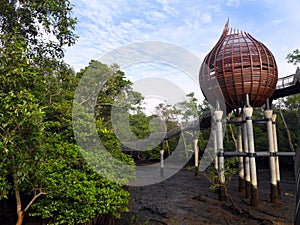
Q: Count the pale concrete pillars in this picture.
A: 9